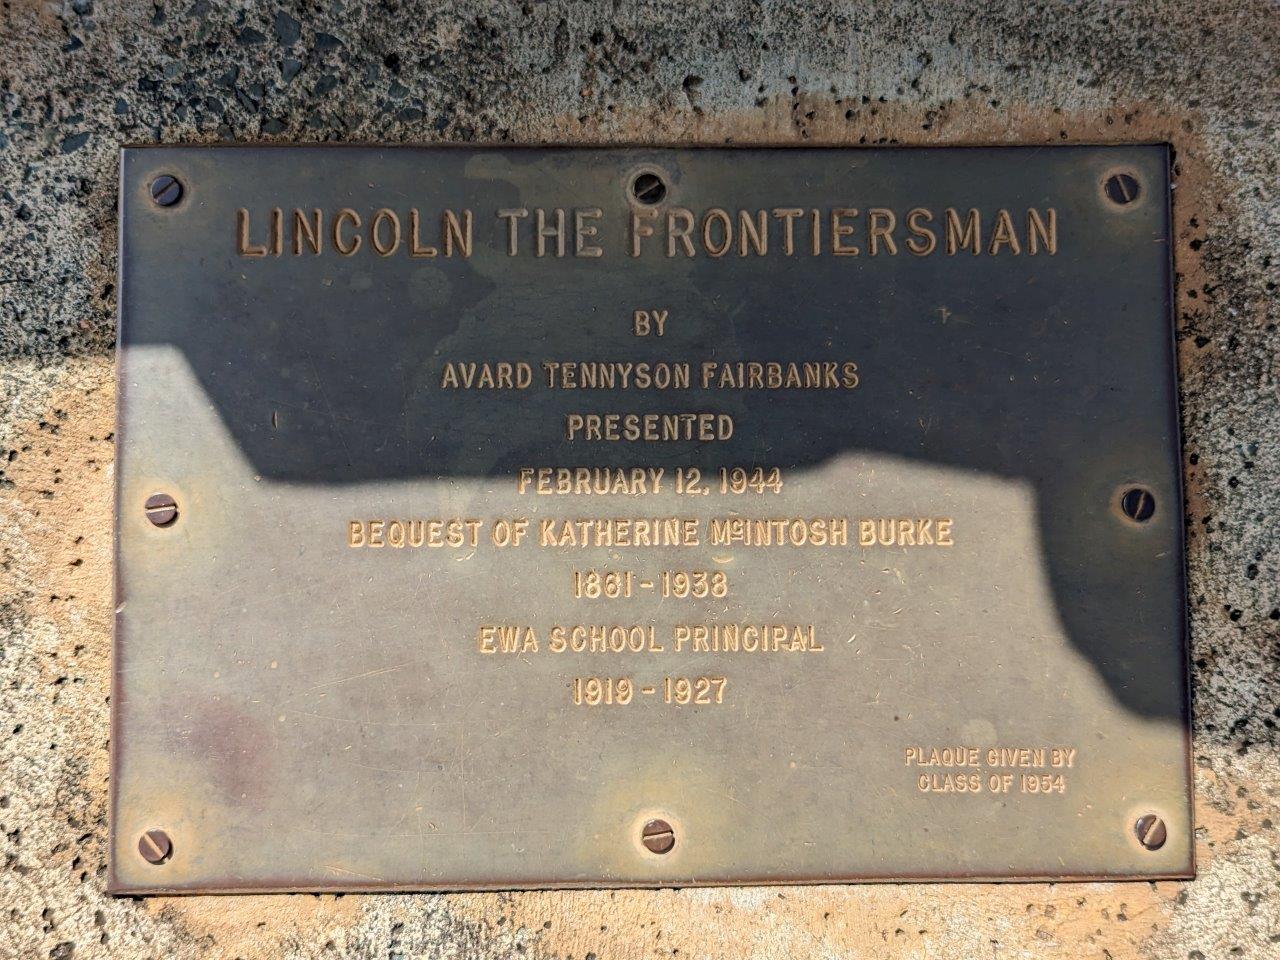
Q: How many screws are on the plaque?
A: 8